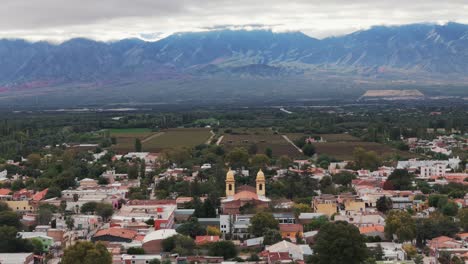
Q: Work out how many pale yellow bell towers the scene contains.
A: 2